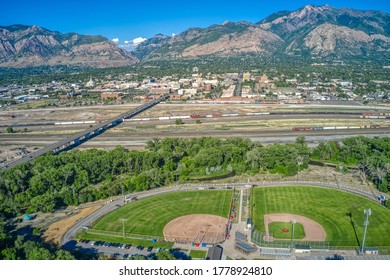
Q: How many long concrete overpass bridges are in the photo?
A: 1